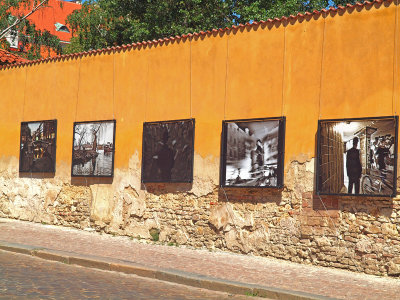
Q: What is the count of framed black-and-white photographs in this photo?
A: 5